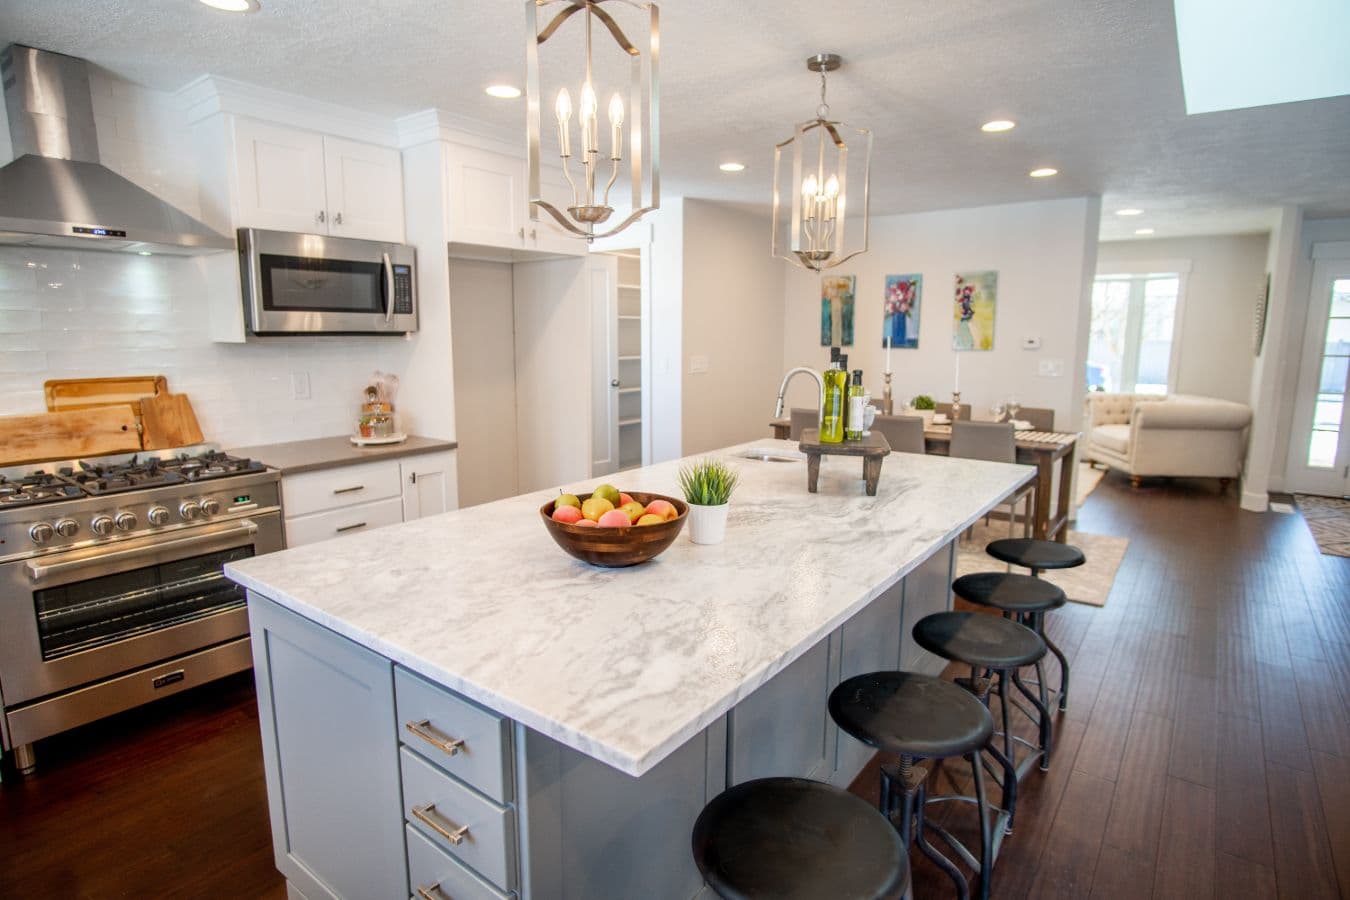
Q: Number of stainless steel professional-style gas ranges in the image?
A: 1